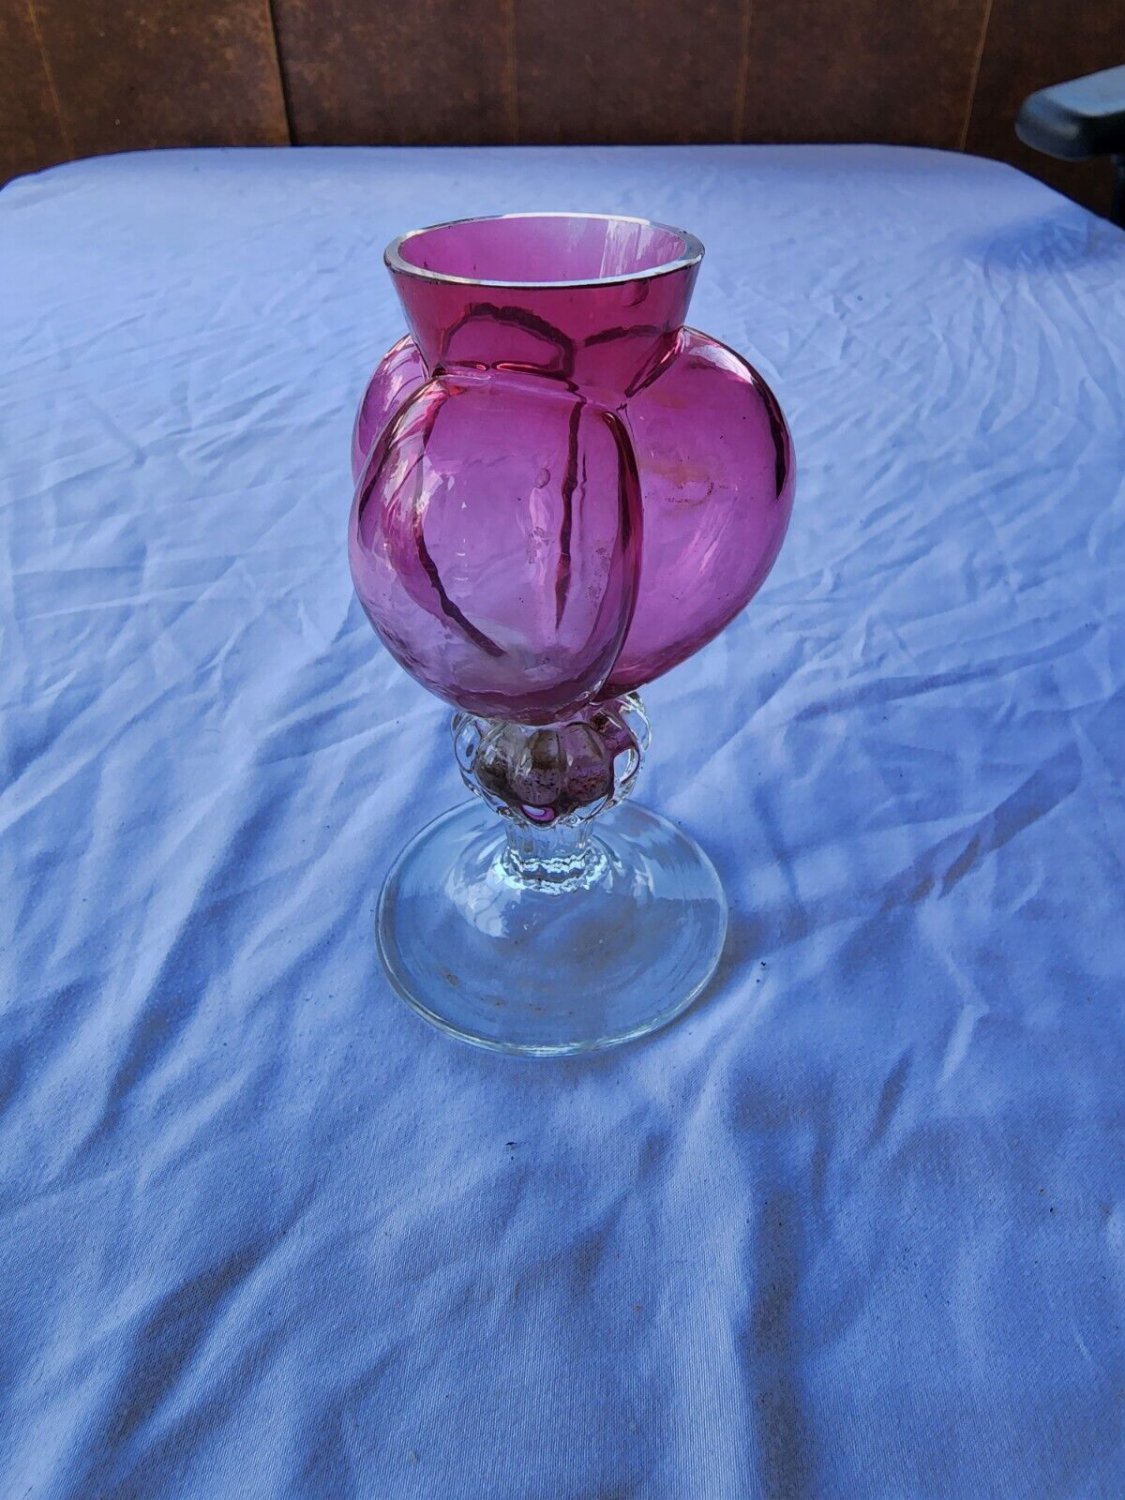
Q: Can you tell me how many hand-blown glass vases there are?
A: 1